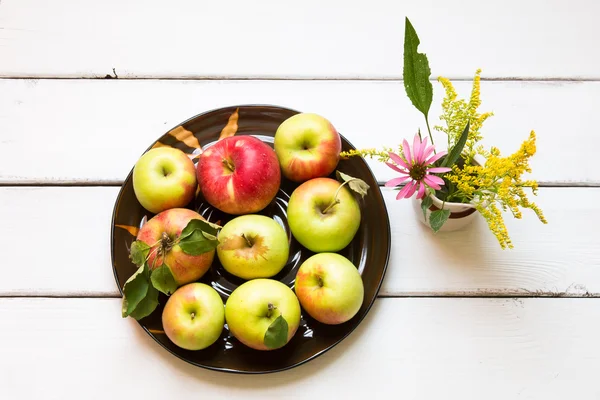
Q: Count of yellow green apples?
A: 7